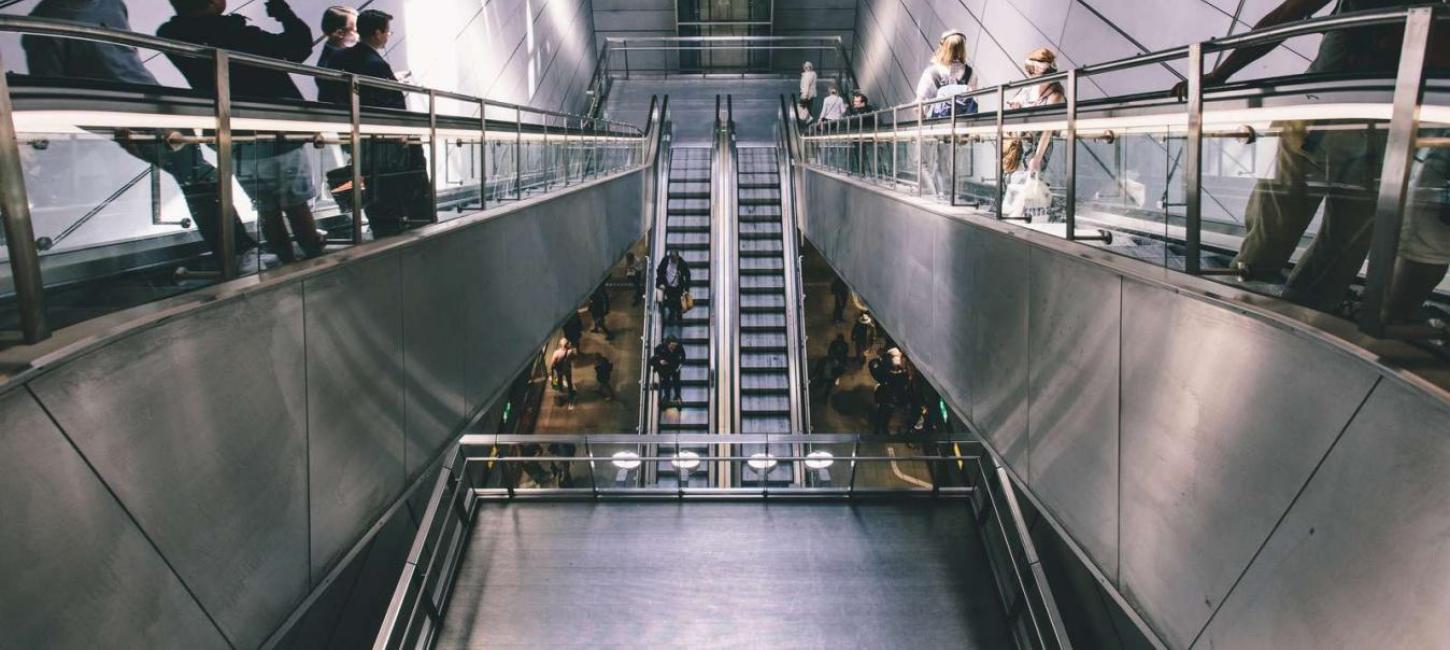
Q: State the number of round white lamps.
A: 4